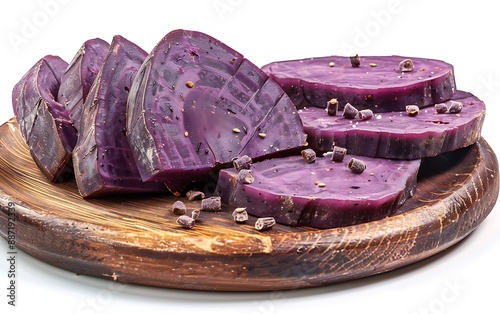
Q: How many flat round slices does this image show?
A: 3